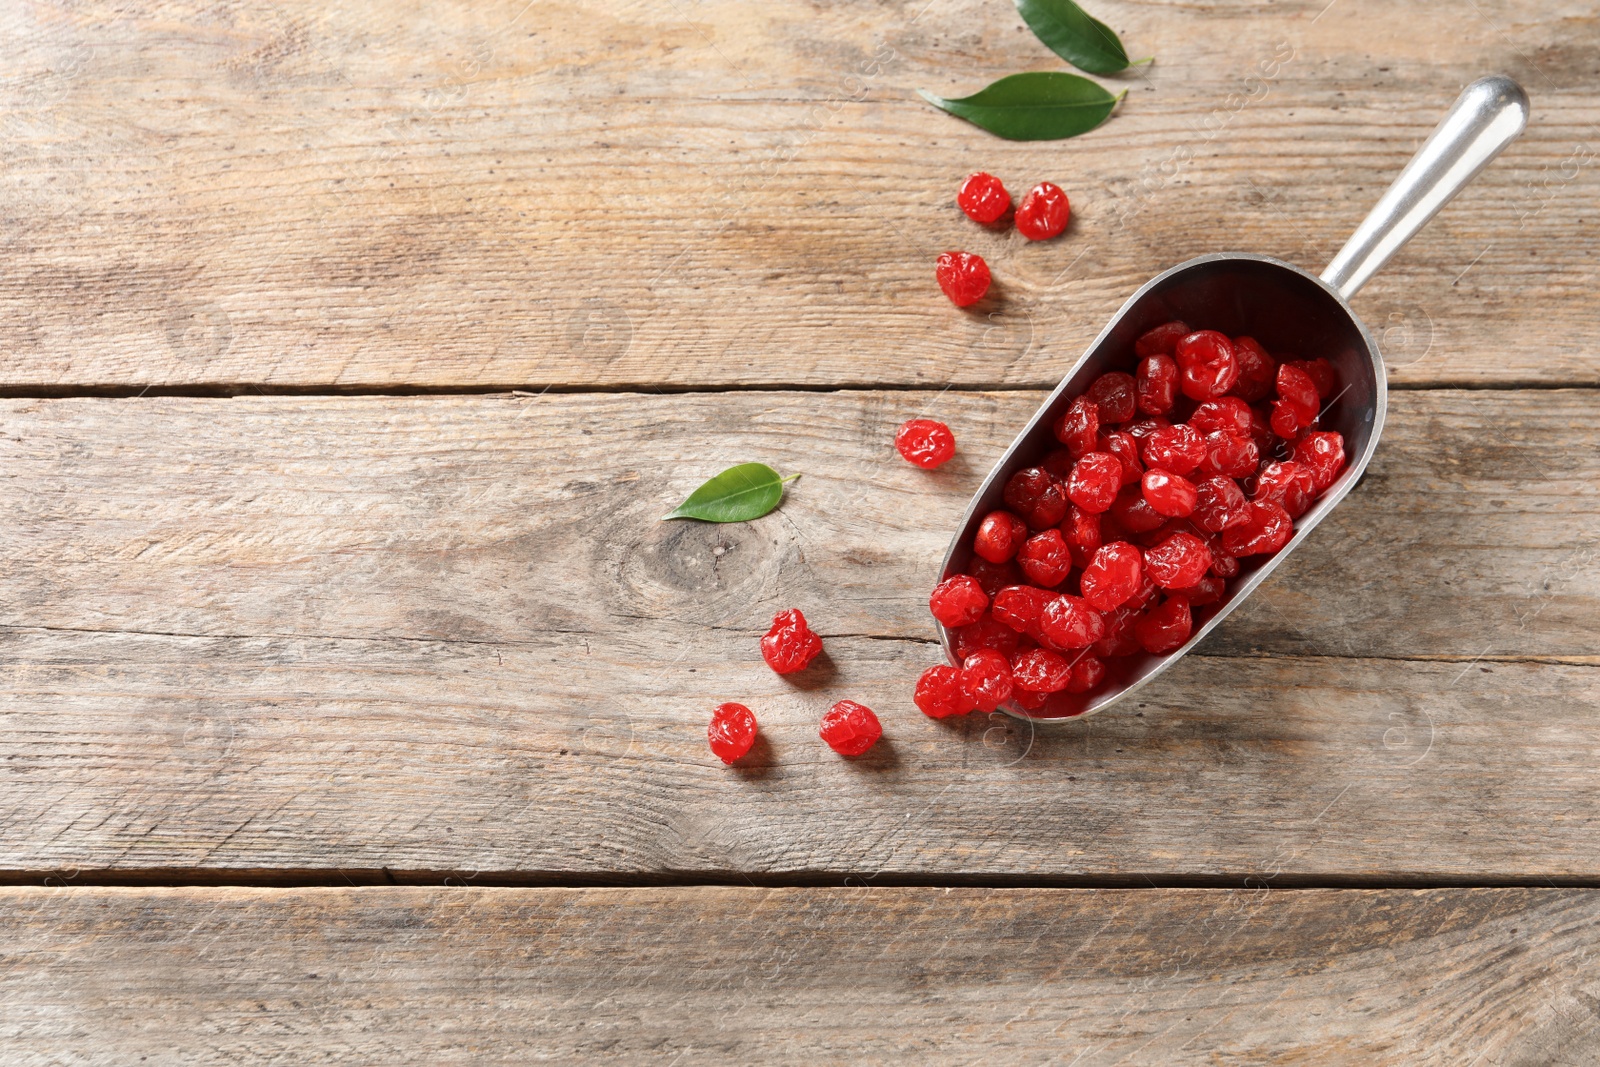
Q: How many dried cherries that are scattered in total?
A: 7